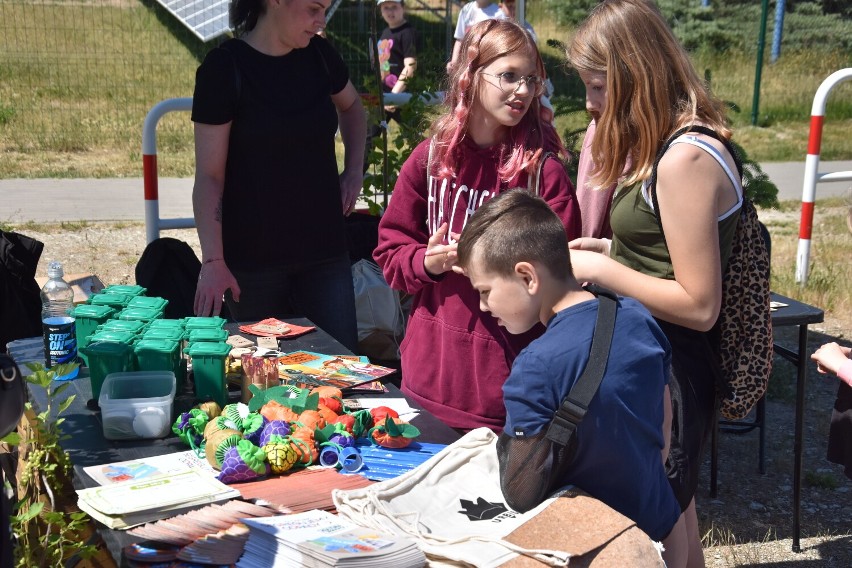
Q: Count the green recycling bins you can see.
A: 14